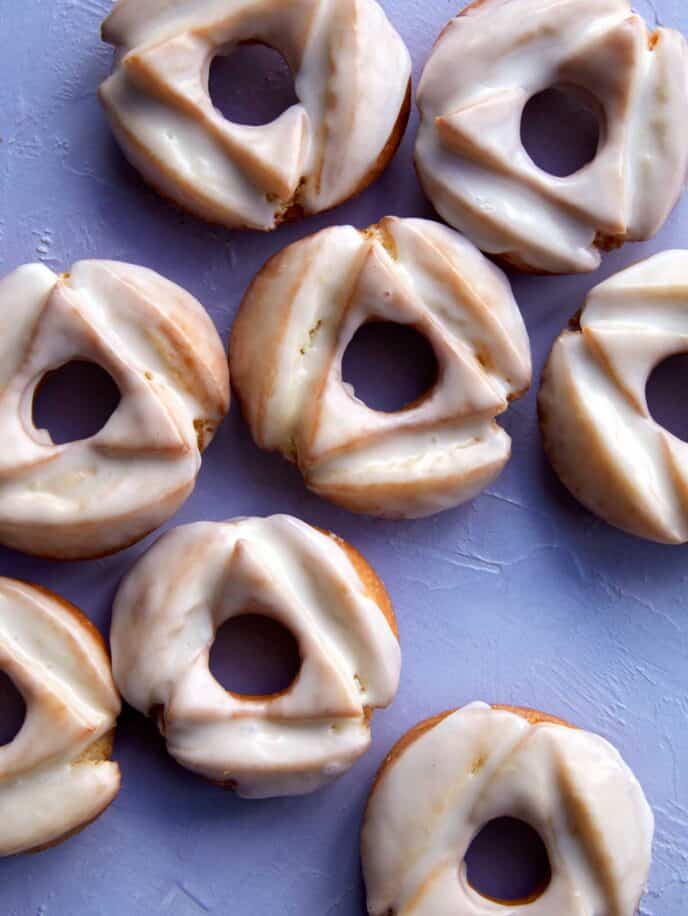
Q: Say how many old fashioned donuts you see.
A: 8